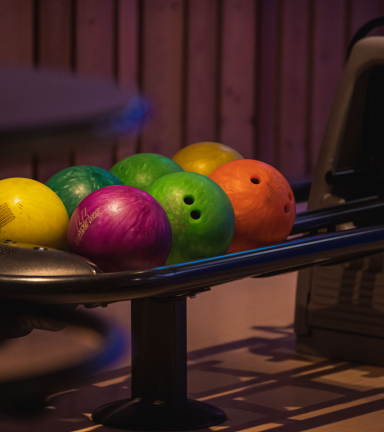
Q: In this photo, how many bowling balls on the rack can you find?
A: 7